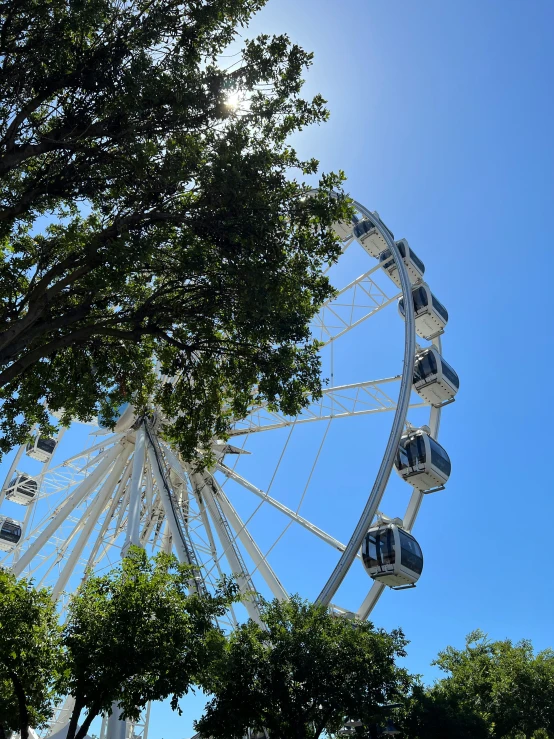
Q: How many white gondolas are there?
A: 10